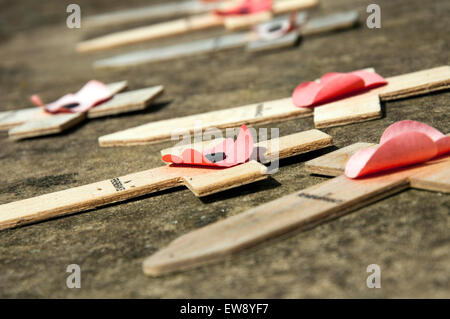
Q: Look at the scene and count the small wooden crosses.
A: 7